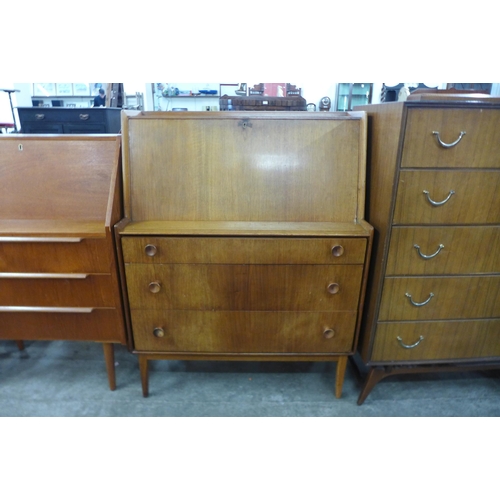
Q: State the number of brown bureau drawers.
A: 11